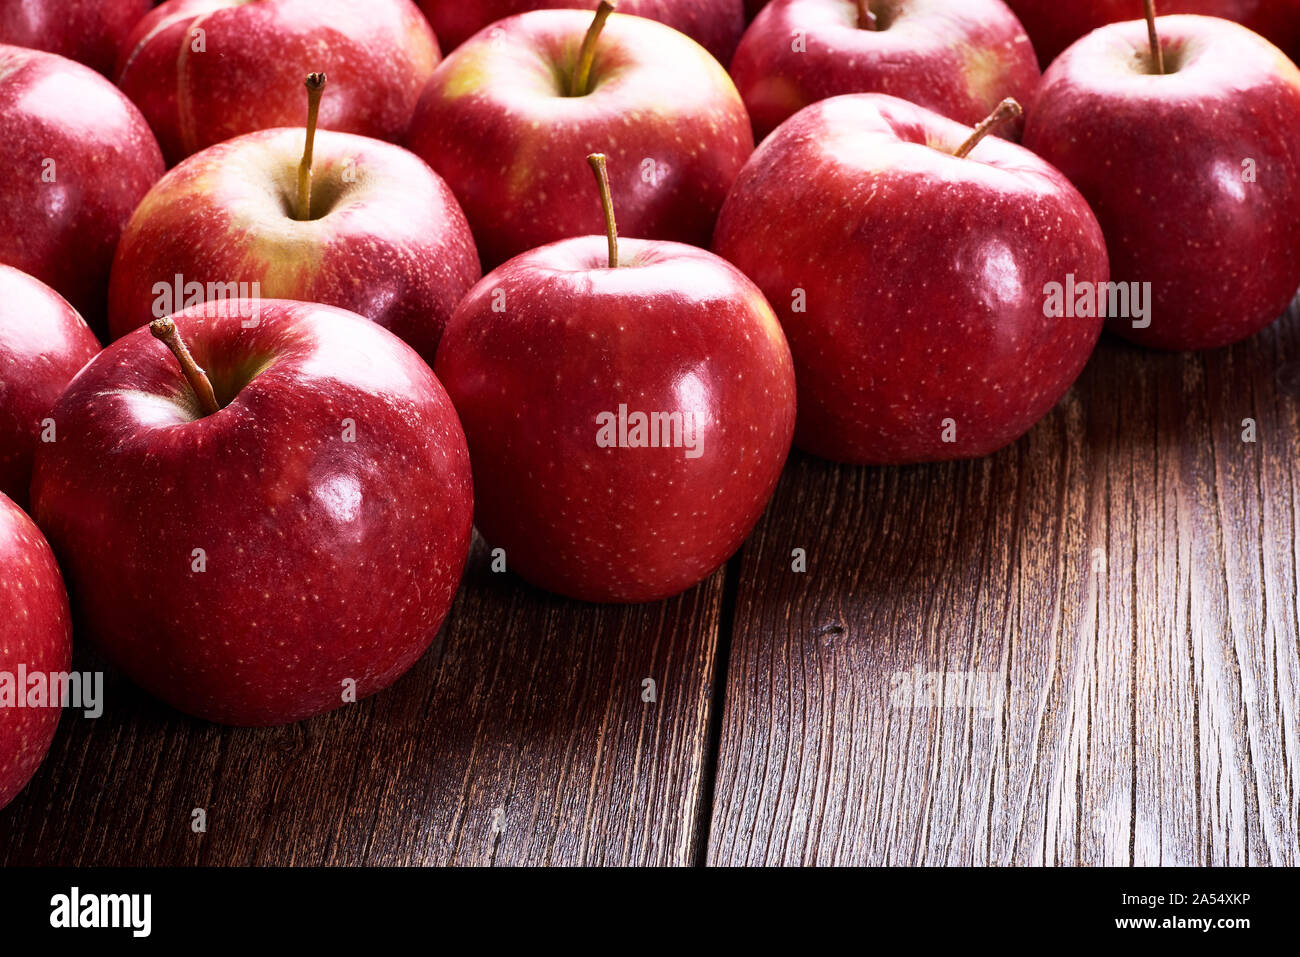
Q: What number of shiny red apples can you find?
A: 14